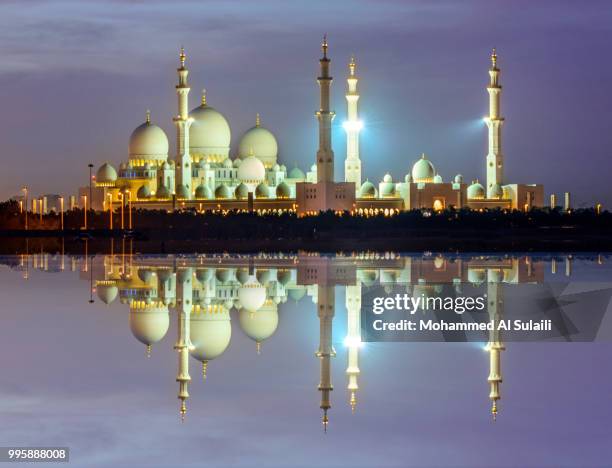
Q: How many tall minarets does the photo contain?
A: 4